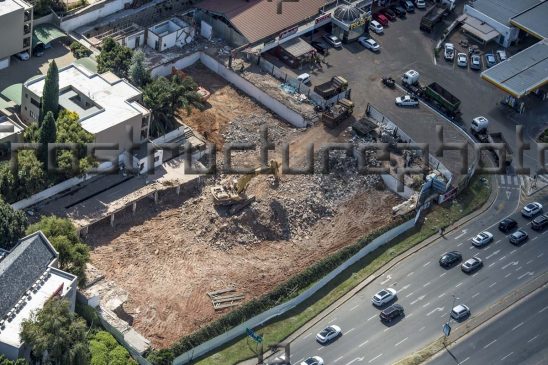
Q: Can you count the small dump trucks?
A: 2